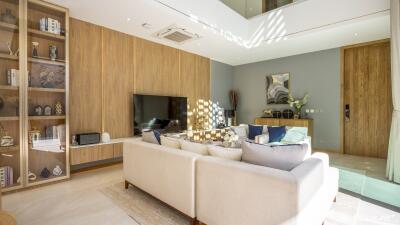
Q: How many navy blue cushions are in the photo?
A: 3